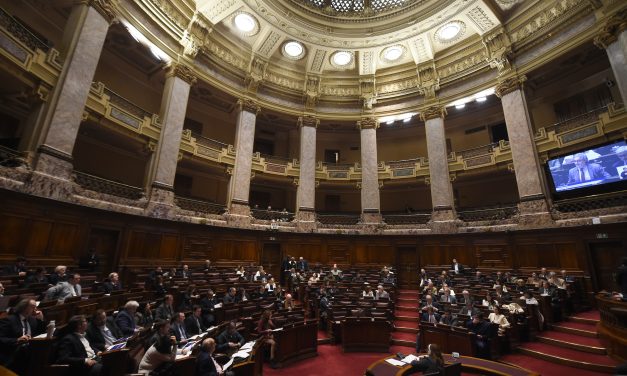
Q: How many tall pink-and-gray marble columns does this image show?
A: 8